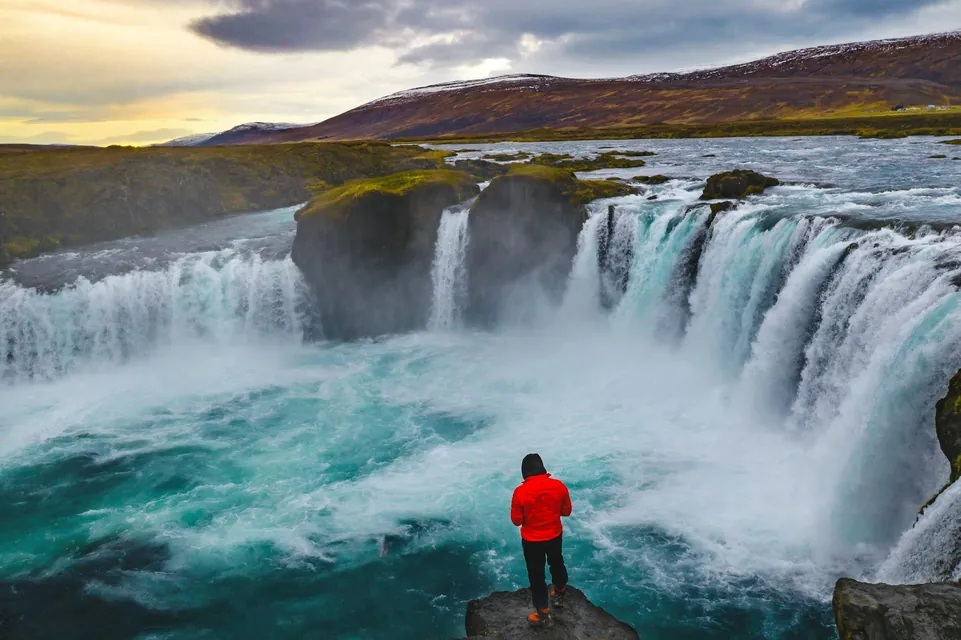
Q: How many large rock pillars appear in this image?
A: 2